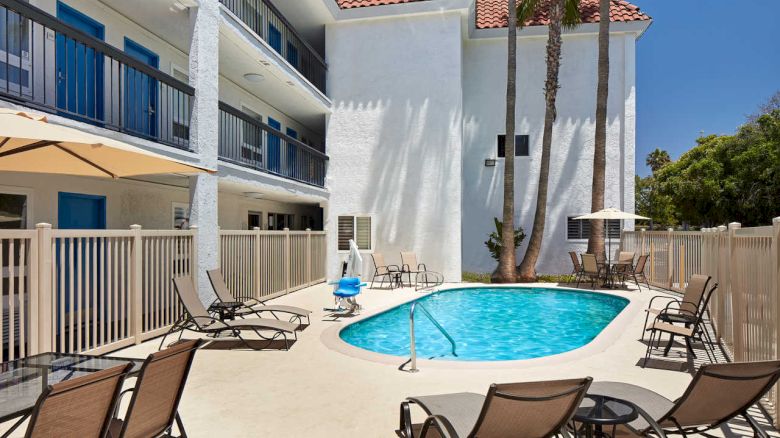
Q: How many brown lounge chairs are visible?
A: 4